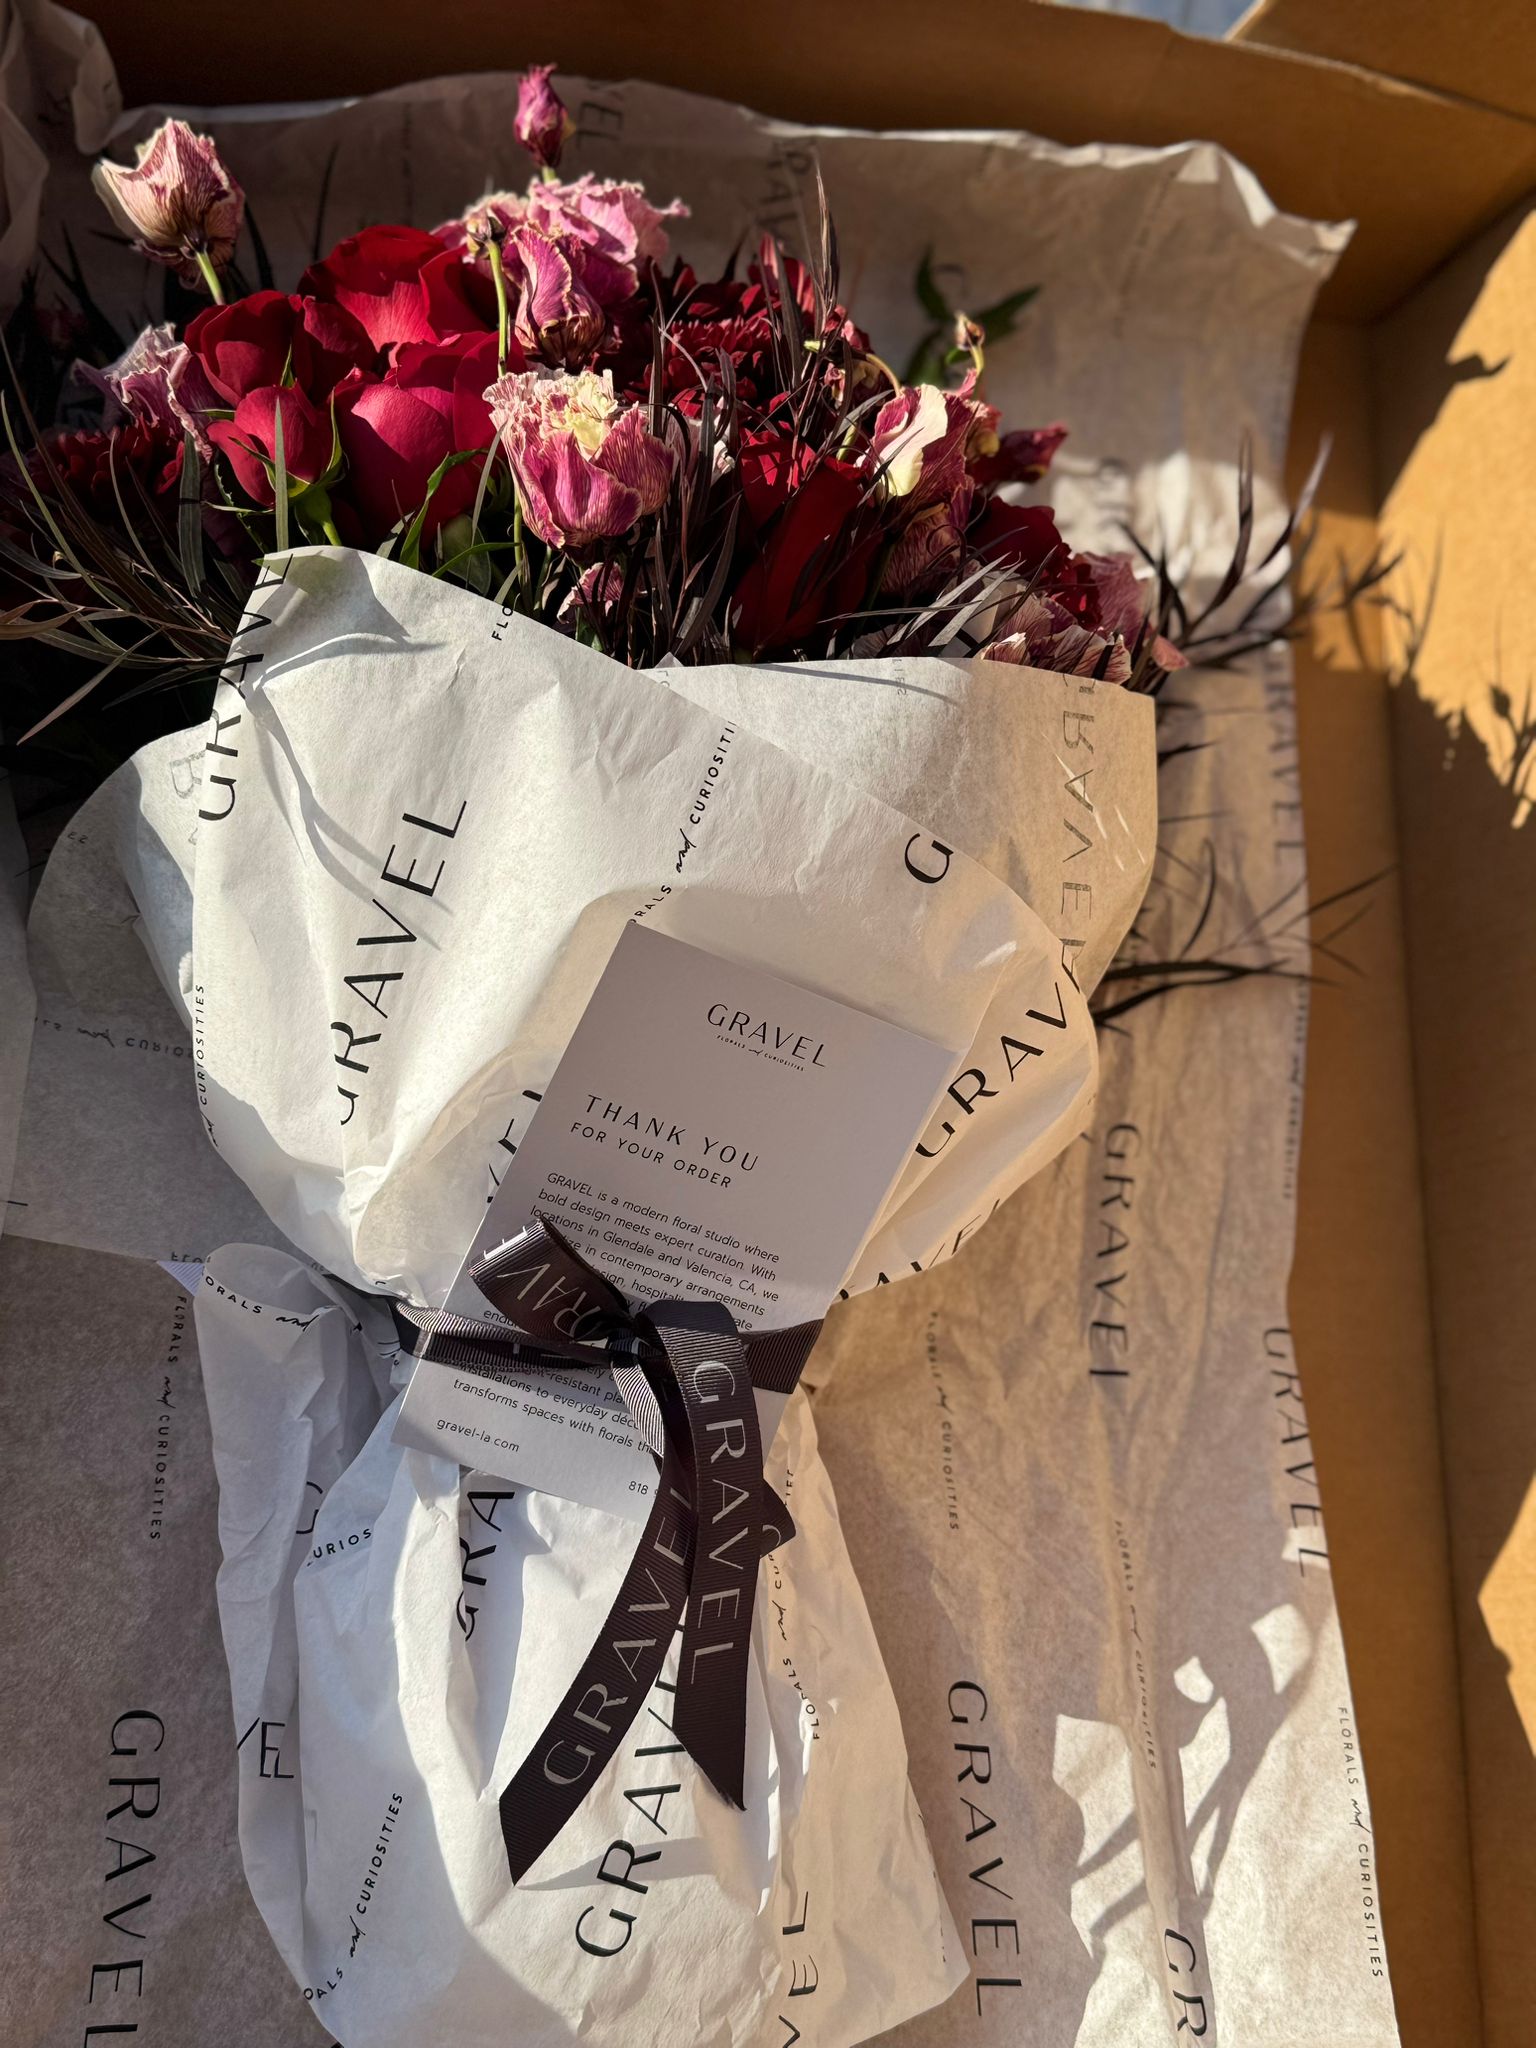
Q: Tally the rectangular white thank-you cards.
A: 1